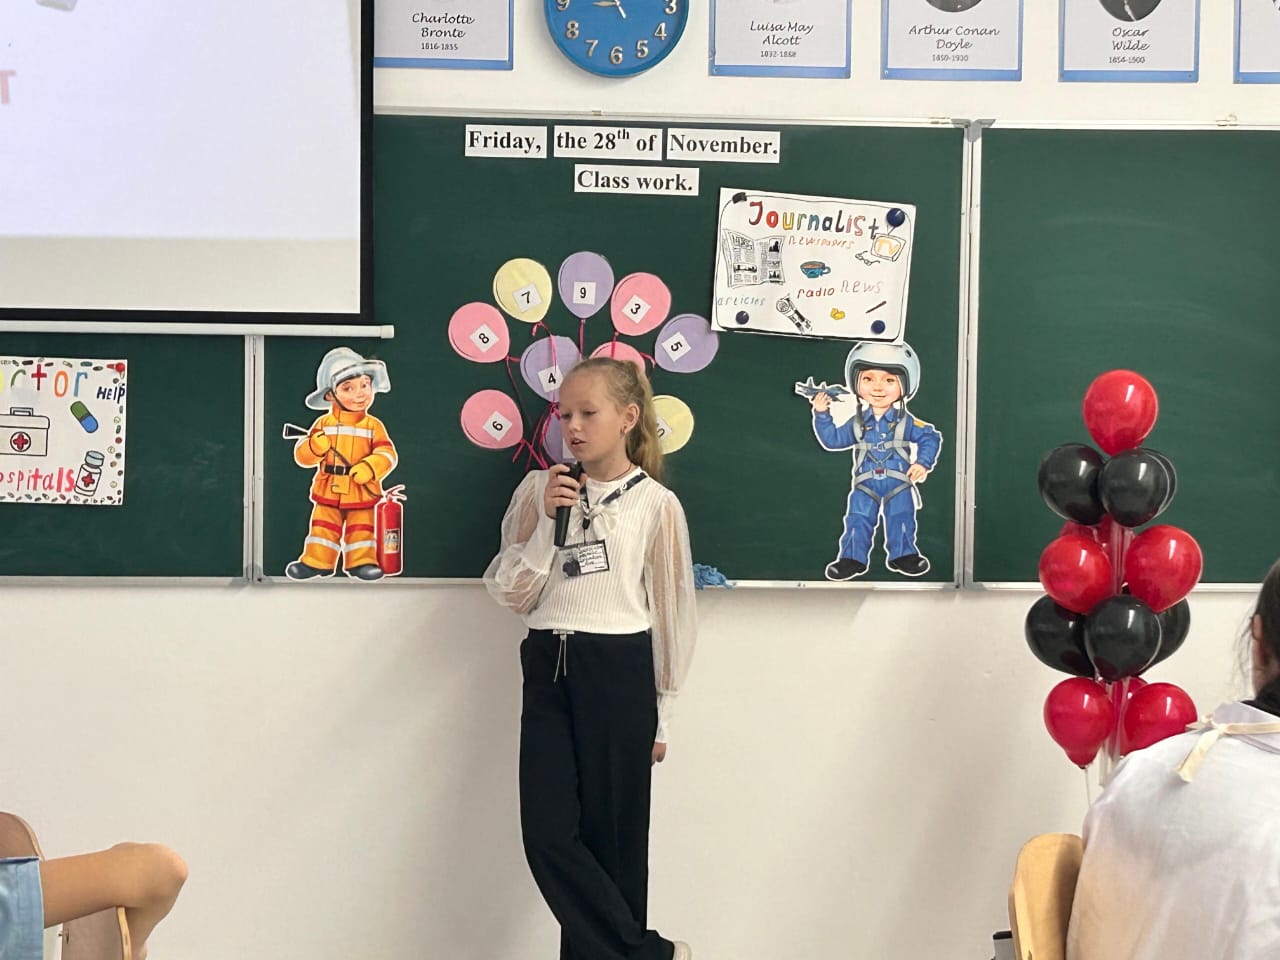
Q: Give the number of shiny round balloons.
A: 13